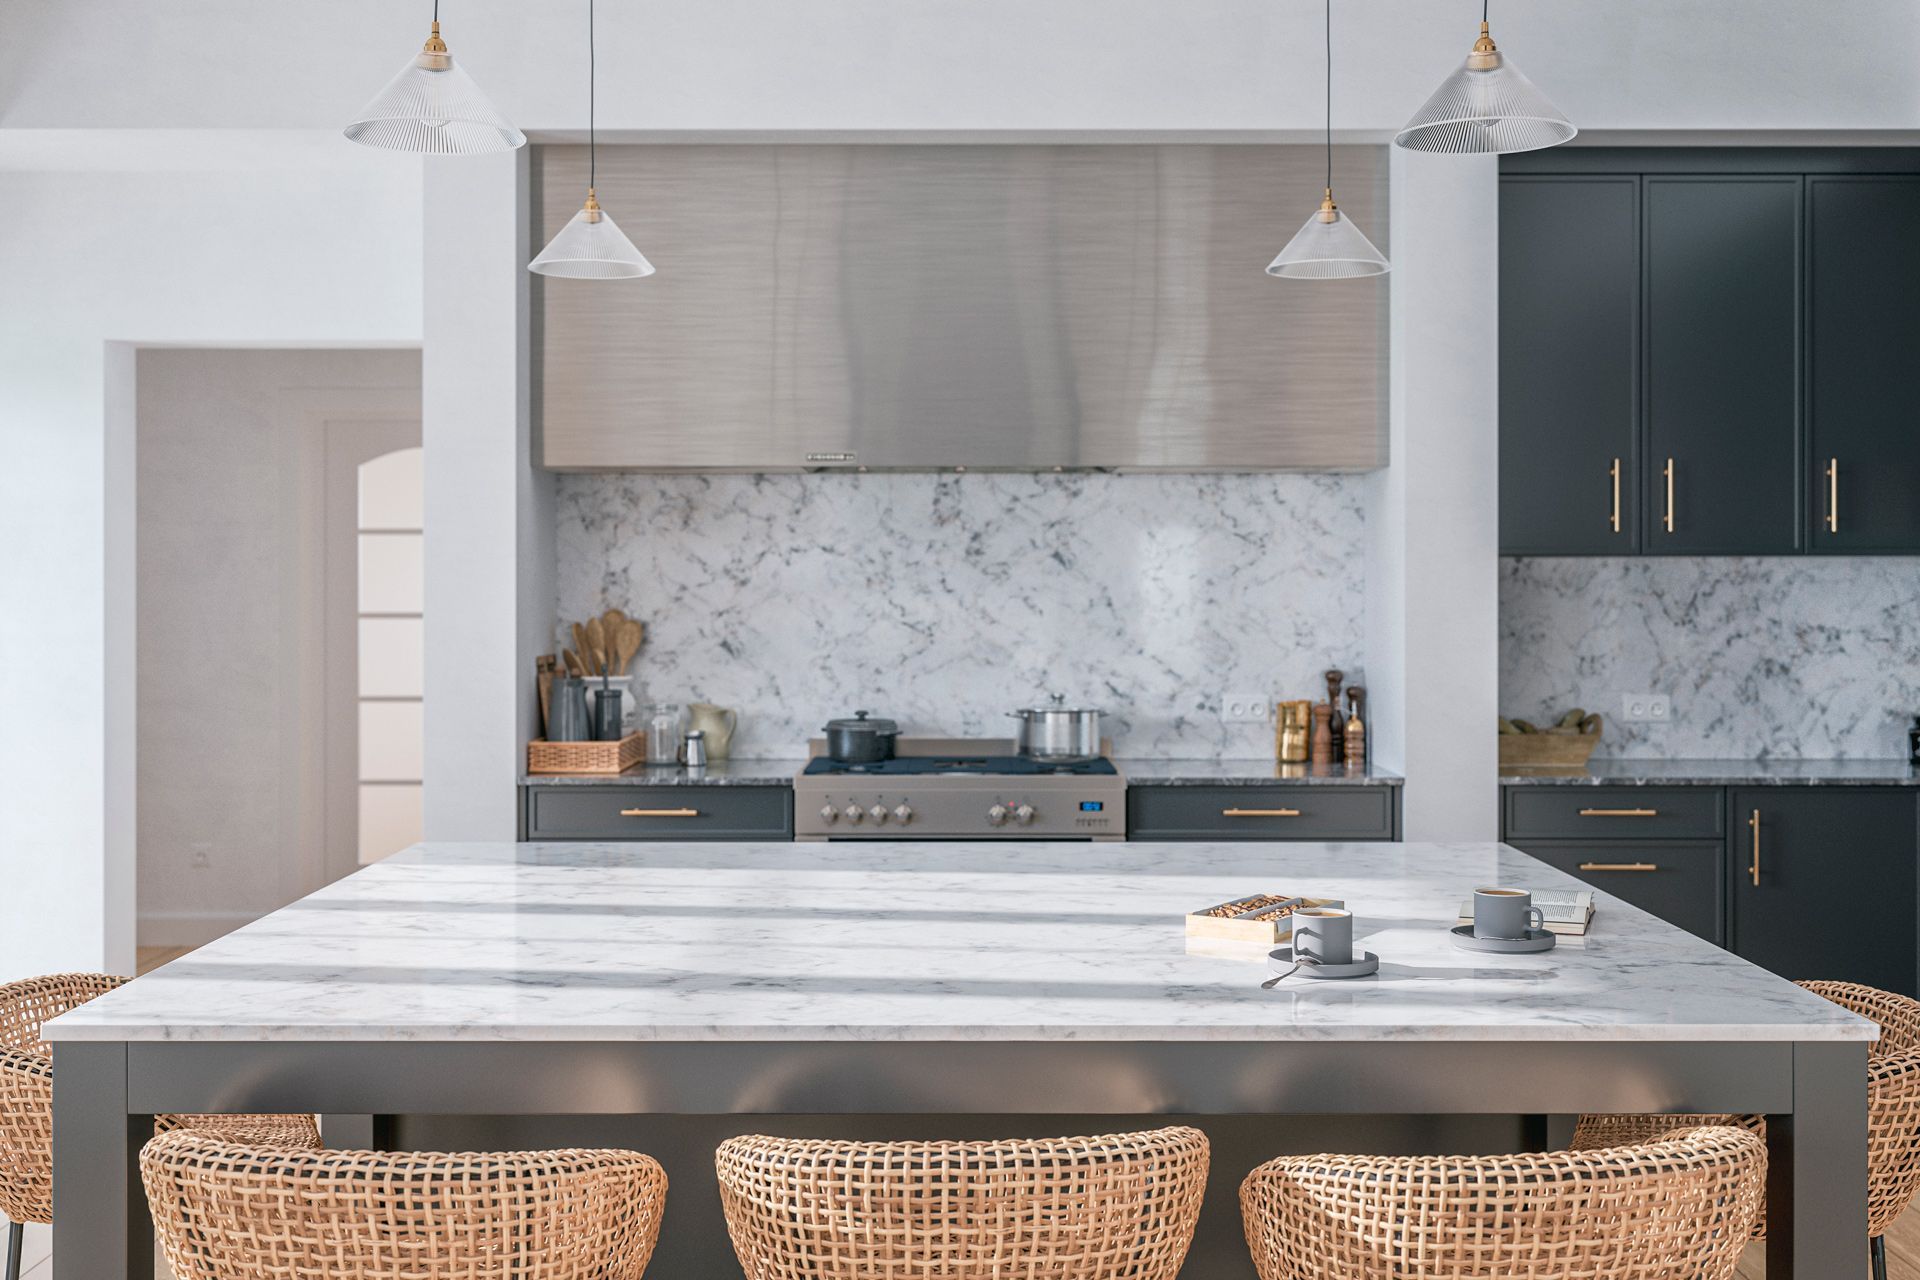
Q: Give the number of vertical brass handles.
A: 4